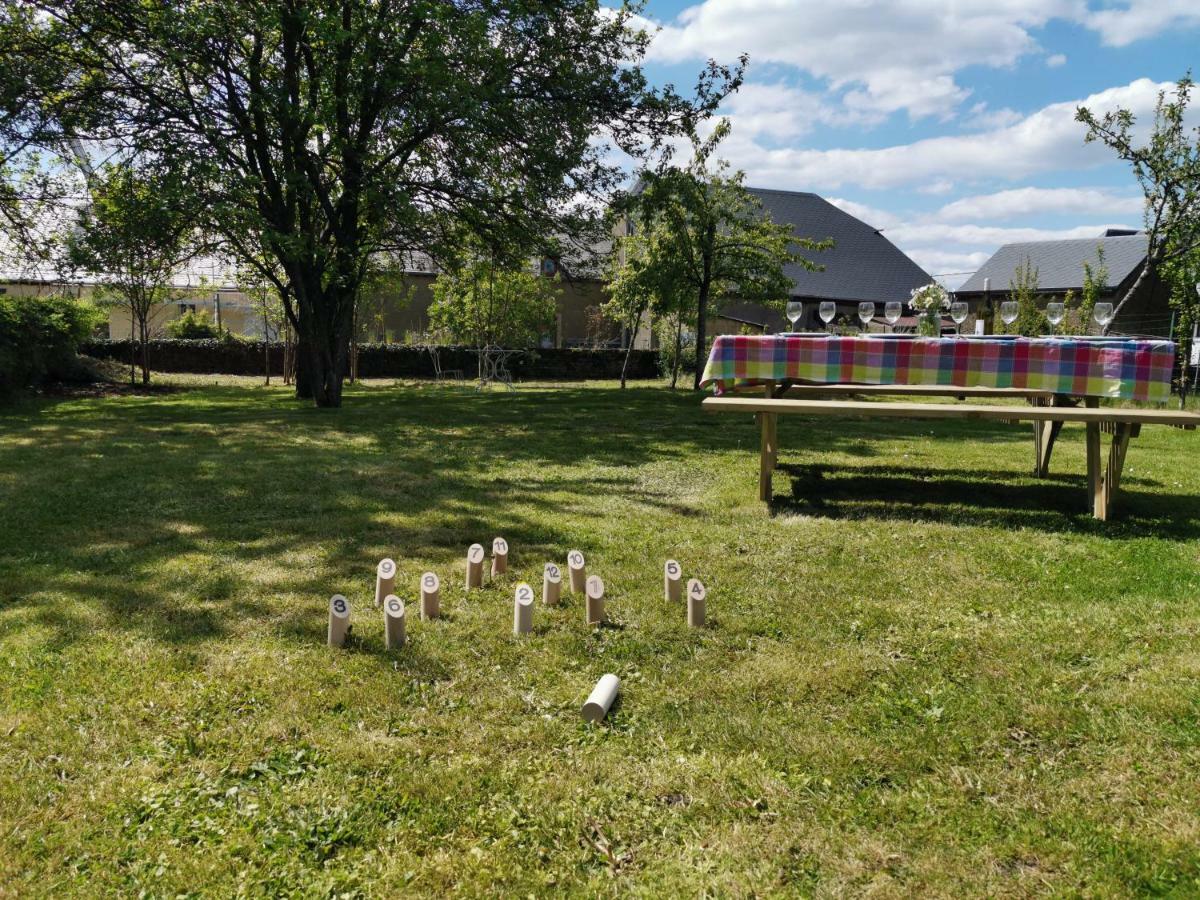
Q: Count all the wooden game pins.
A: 12